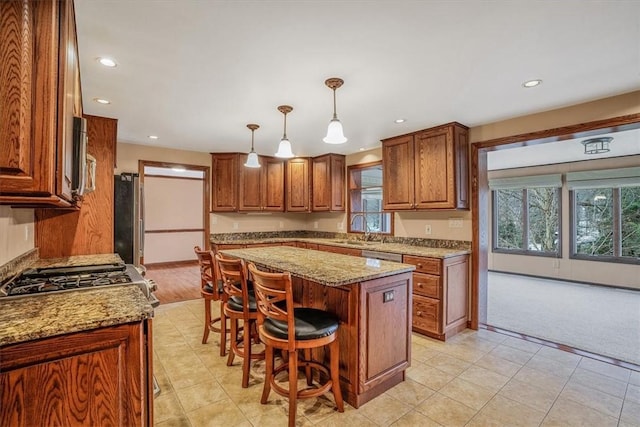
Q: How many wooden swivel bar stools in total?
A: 3